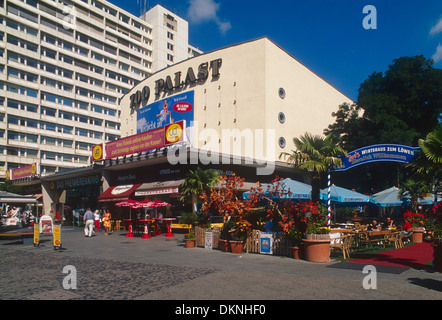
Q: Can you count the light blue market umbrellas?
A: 4